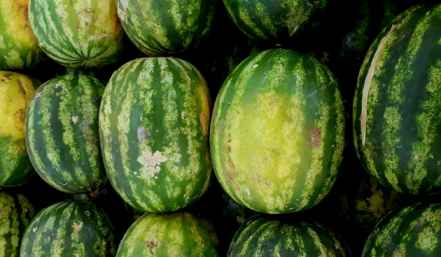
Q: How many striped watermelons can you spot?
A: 14